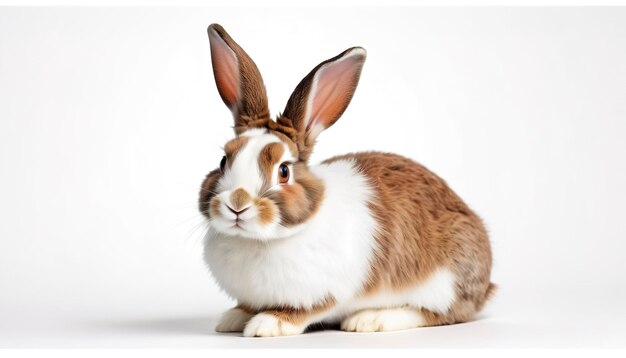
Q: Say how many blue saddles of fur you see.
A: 0